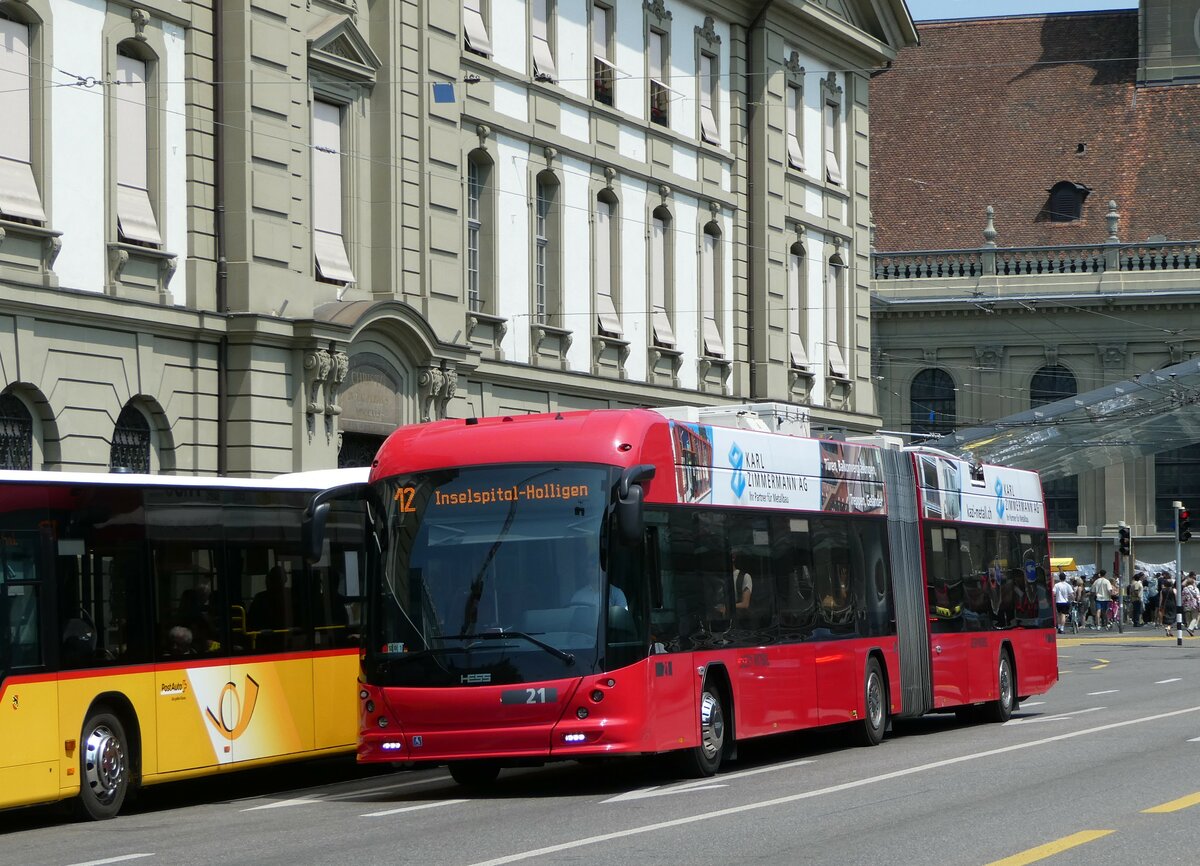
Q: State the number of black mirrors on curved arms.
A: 2